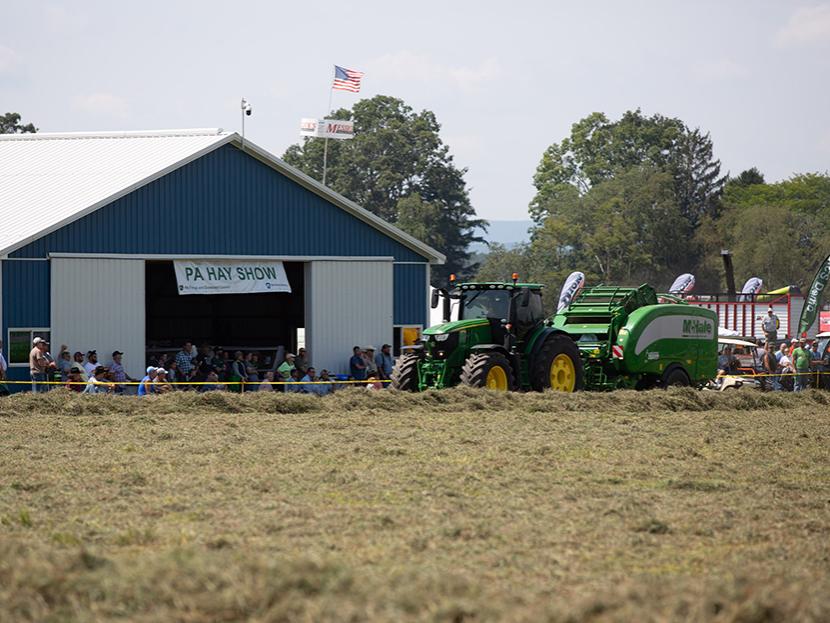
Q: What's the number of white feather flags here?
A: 3